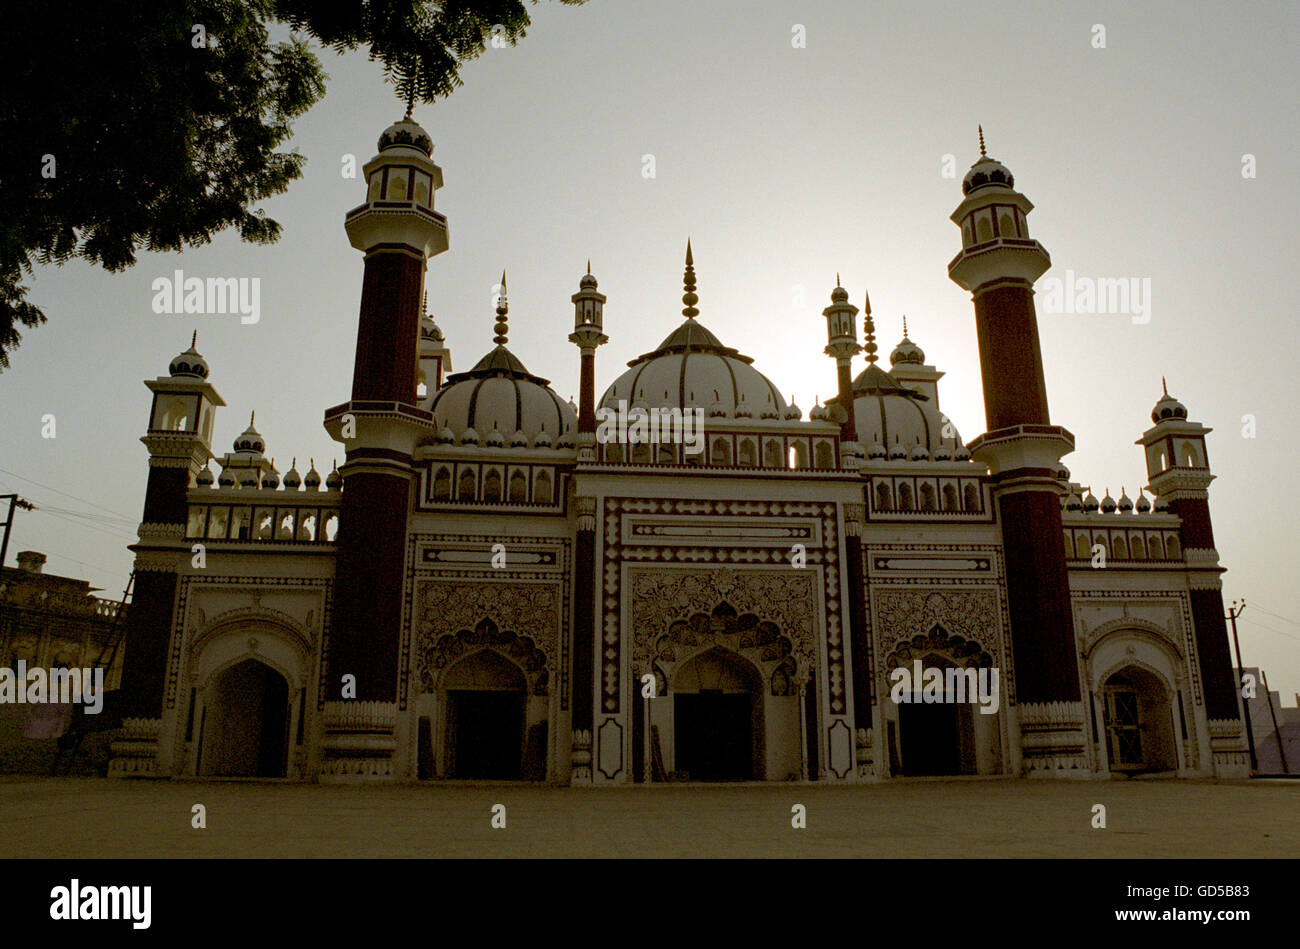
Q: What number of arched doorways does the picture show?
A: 5